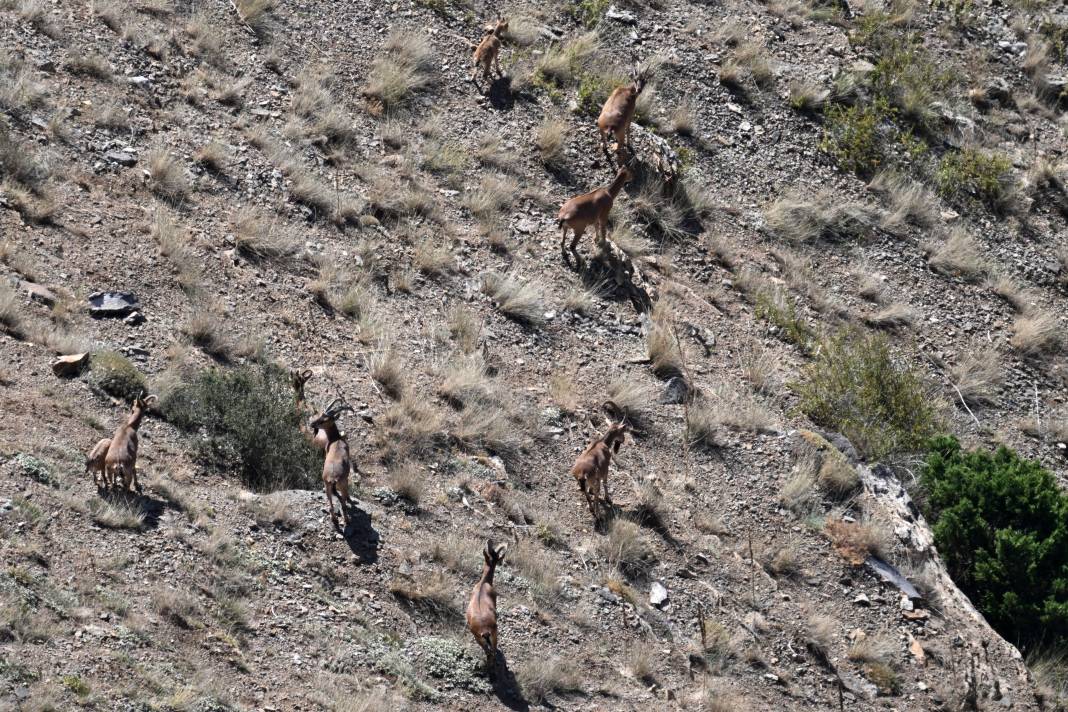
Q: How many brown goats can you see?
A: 9